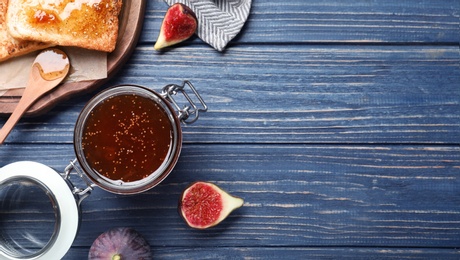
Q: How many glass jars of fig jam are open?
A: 1